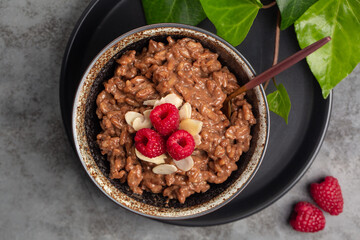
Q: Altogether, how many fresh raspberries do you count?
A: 5